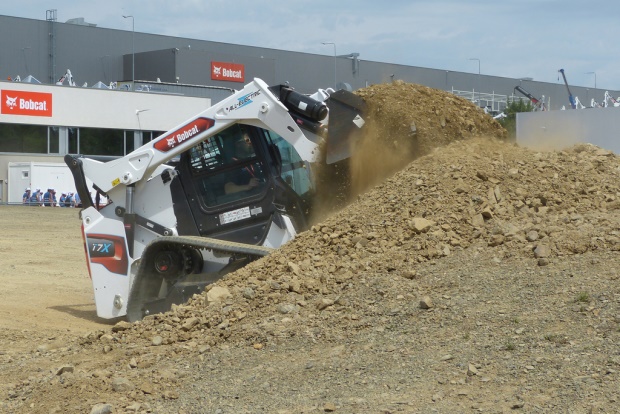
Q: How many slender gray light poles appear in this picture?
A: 4